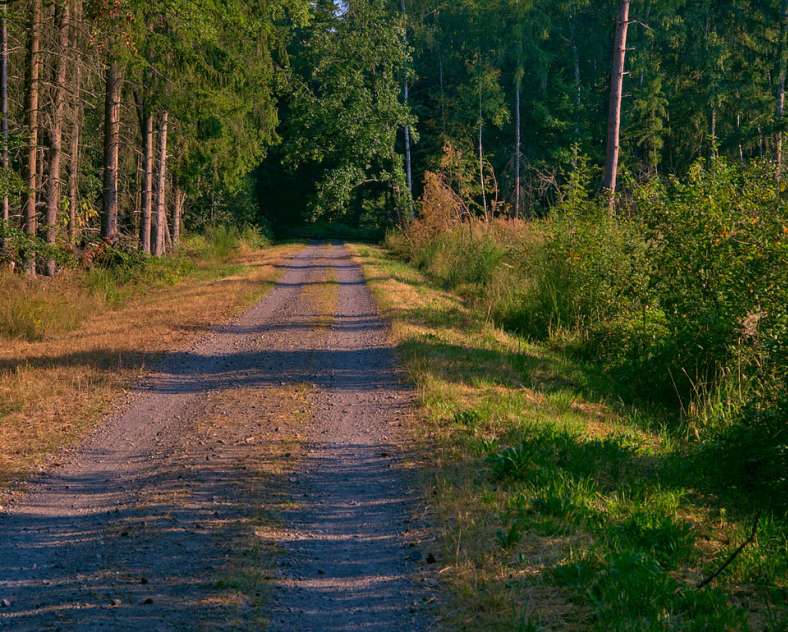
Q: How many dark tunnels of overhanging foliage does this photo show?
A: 1